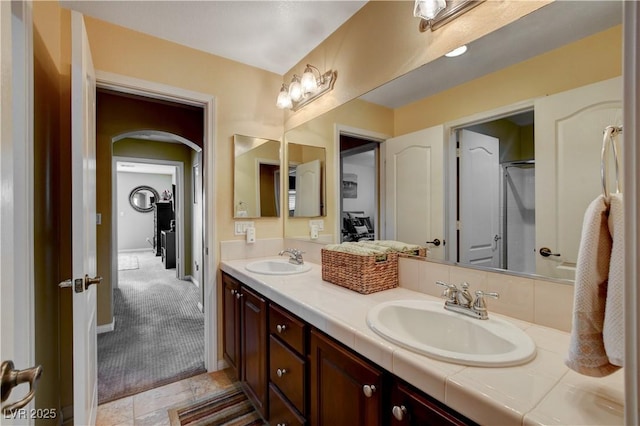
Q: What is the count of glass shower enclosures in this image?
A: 1